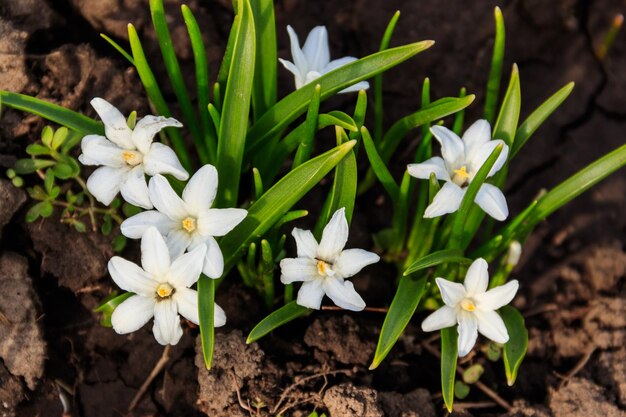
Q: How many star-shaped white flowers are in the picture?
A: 7